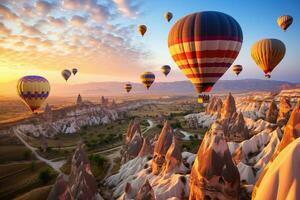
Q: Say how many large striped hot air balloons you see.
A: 1